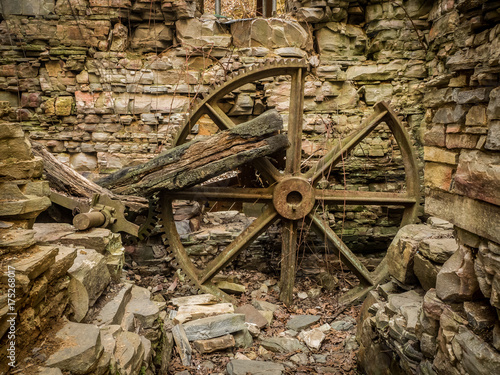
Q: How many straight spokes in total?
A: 8